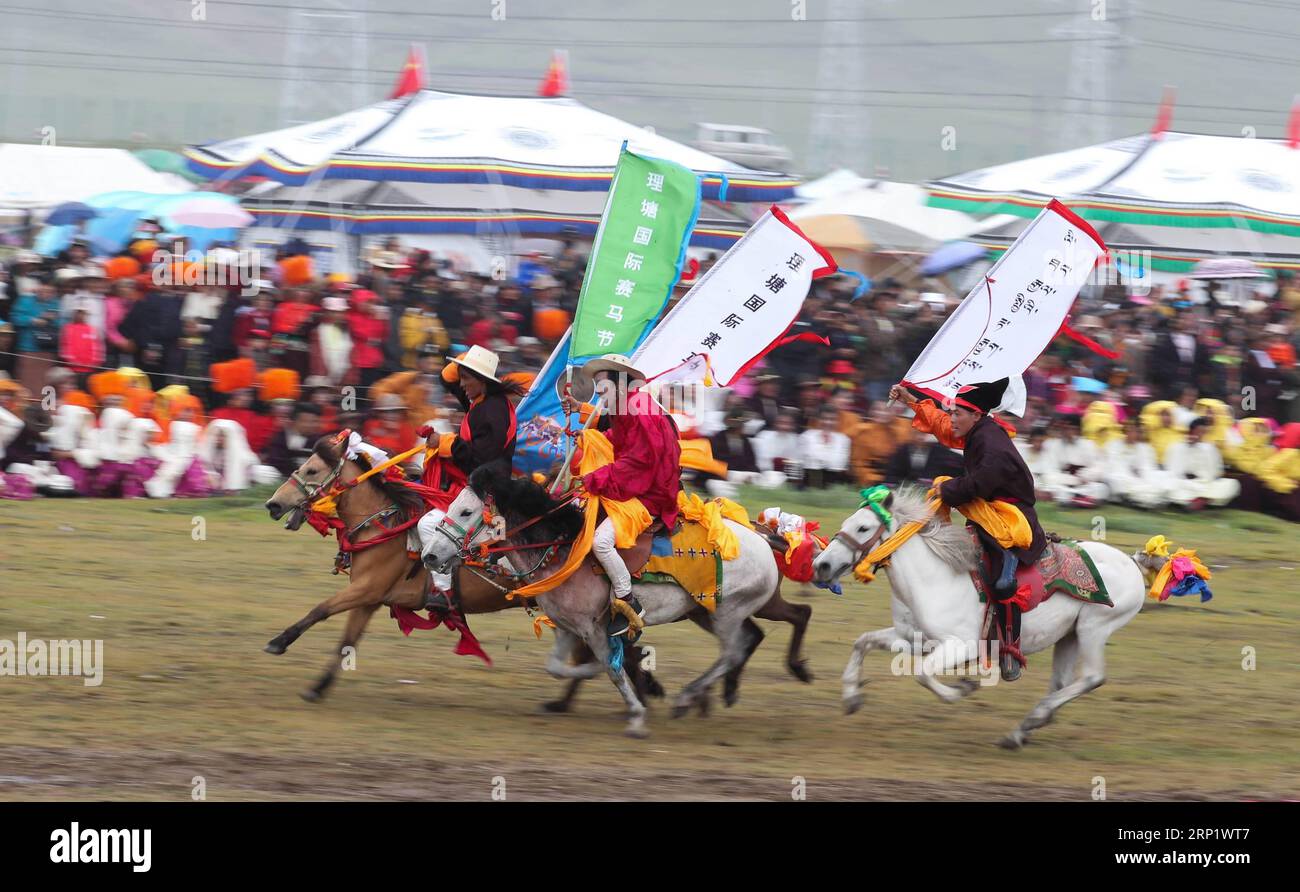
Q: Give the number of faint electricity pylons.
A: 3